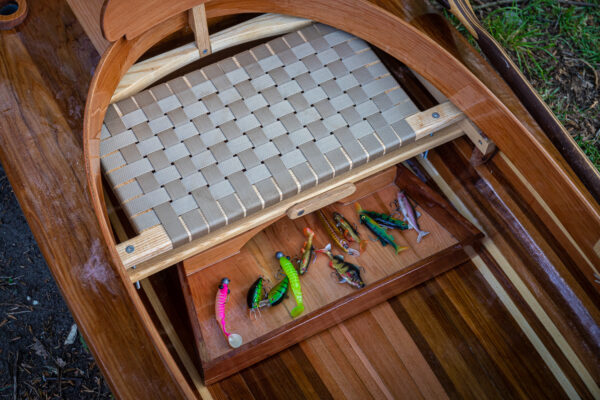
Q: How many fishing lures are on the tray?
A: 11